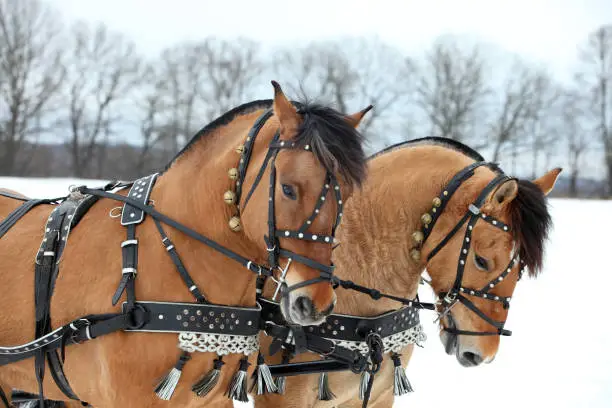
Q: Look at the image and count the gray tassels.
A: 8